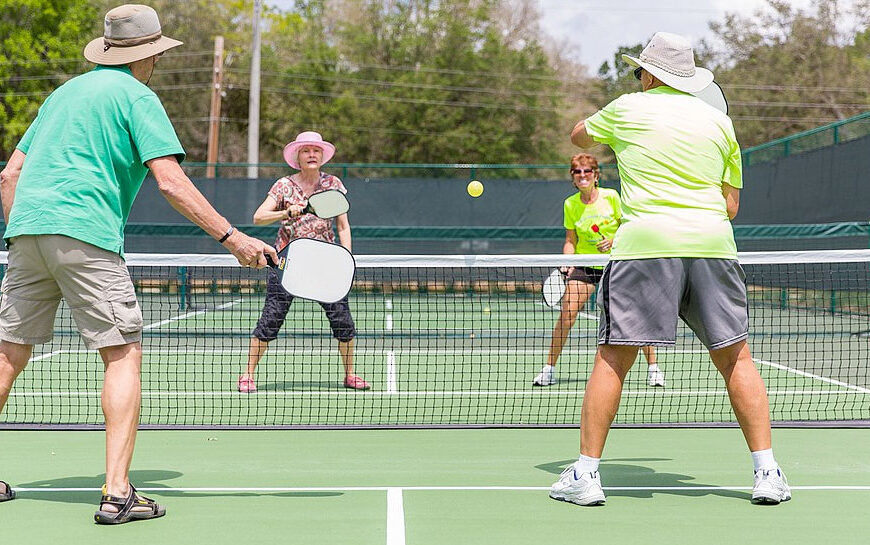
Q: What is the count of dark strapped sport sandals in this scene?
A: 2